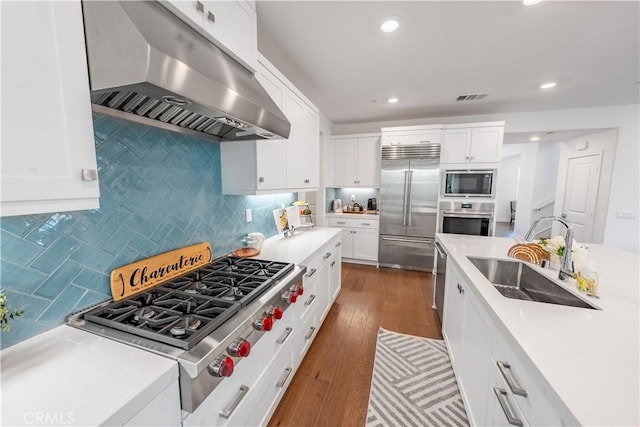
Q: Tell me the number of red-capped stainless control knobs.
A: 6